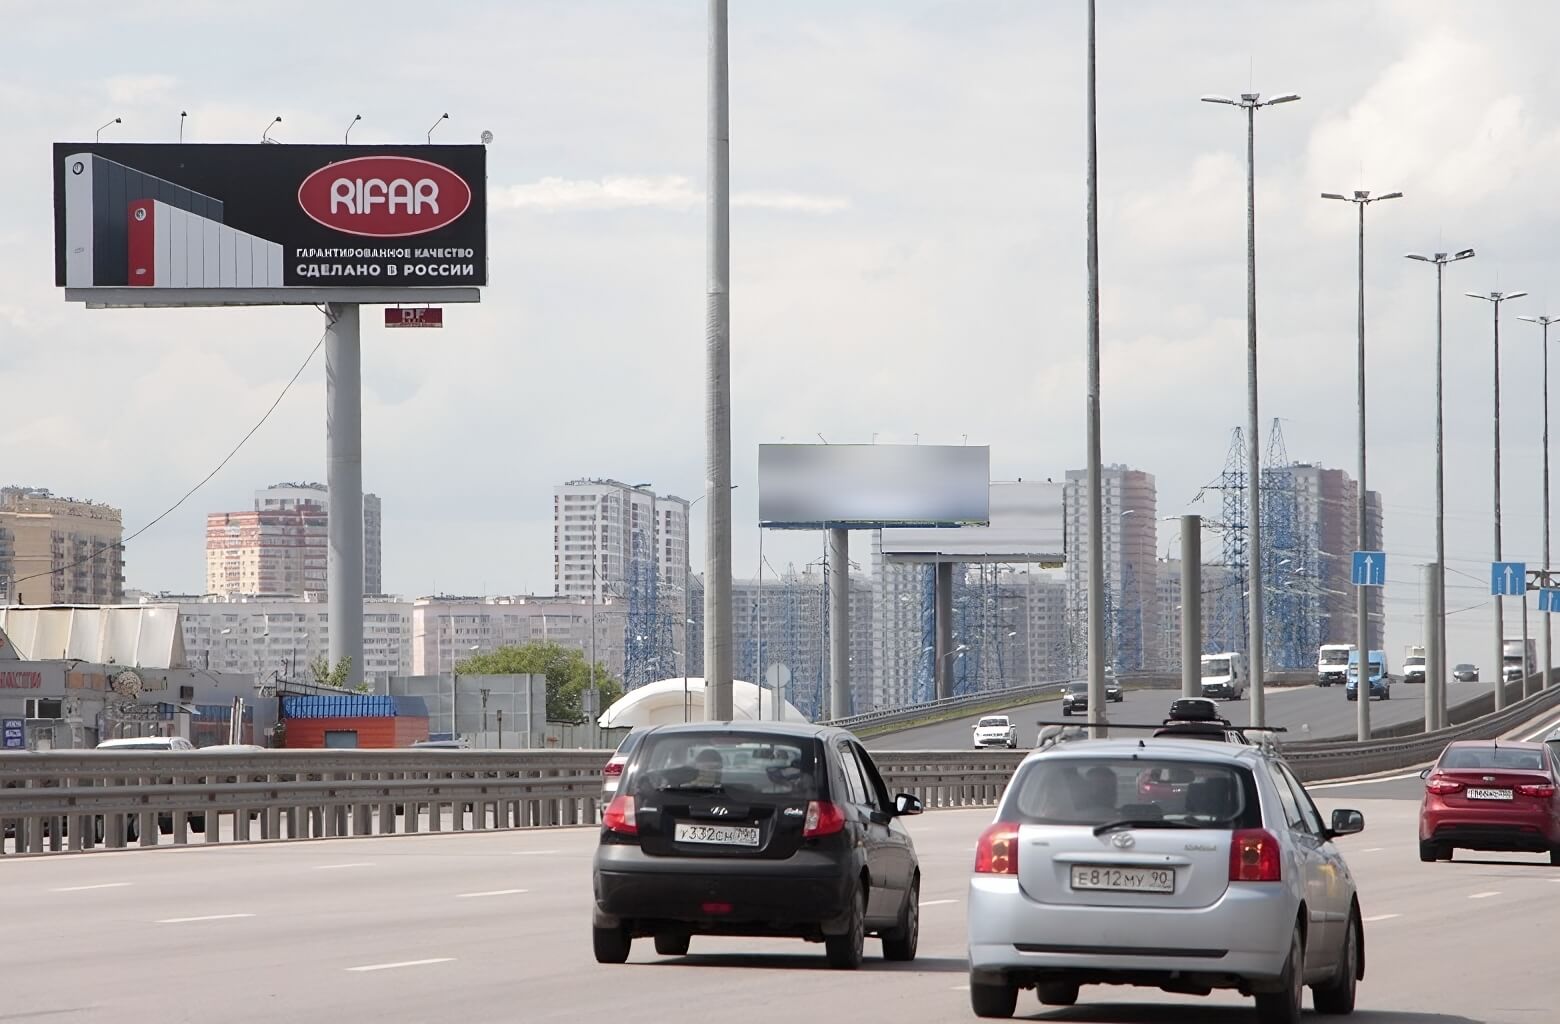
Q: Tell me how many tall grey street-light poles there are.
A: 7